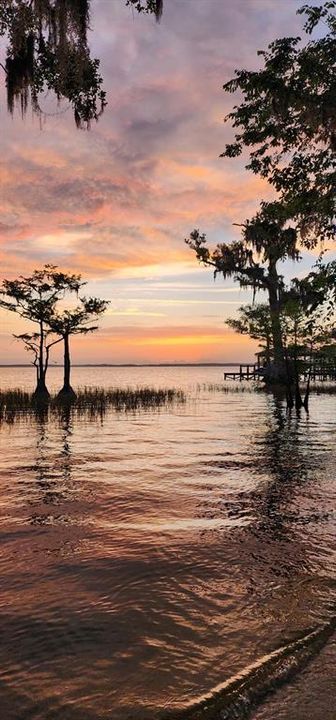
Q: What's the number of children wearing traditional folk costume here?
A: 0